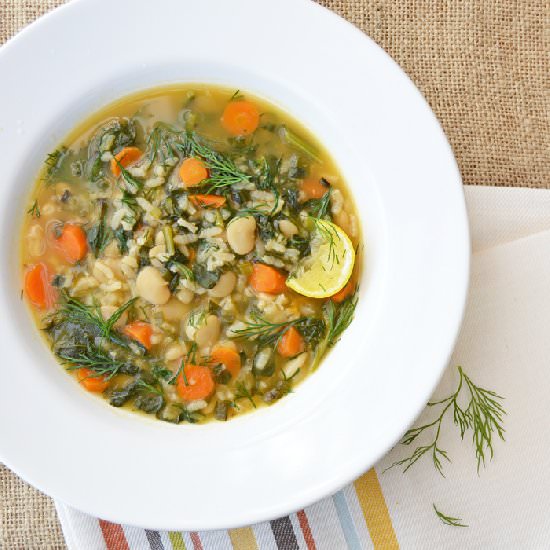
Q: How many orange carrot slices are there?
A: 14